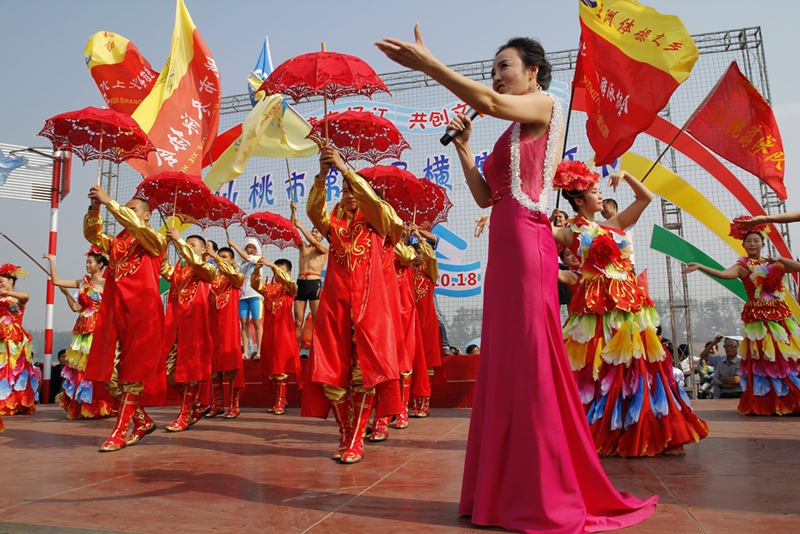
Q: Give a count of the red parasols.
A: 8